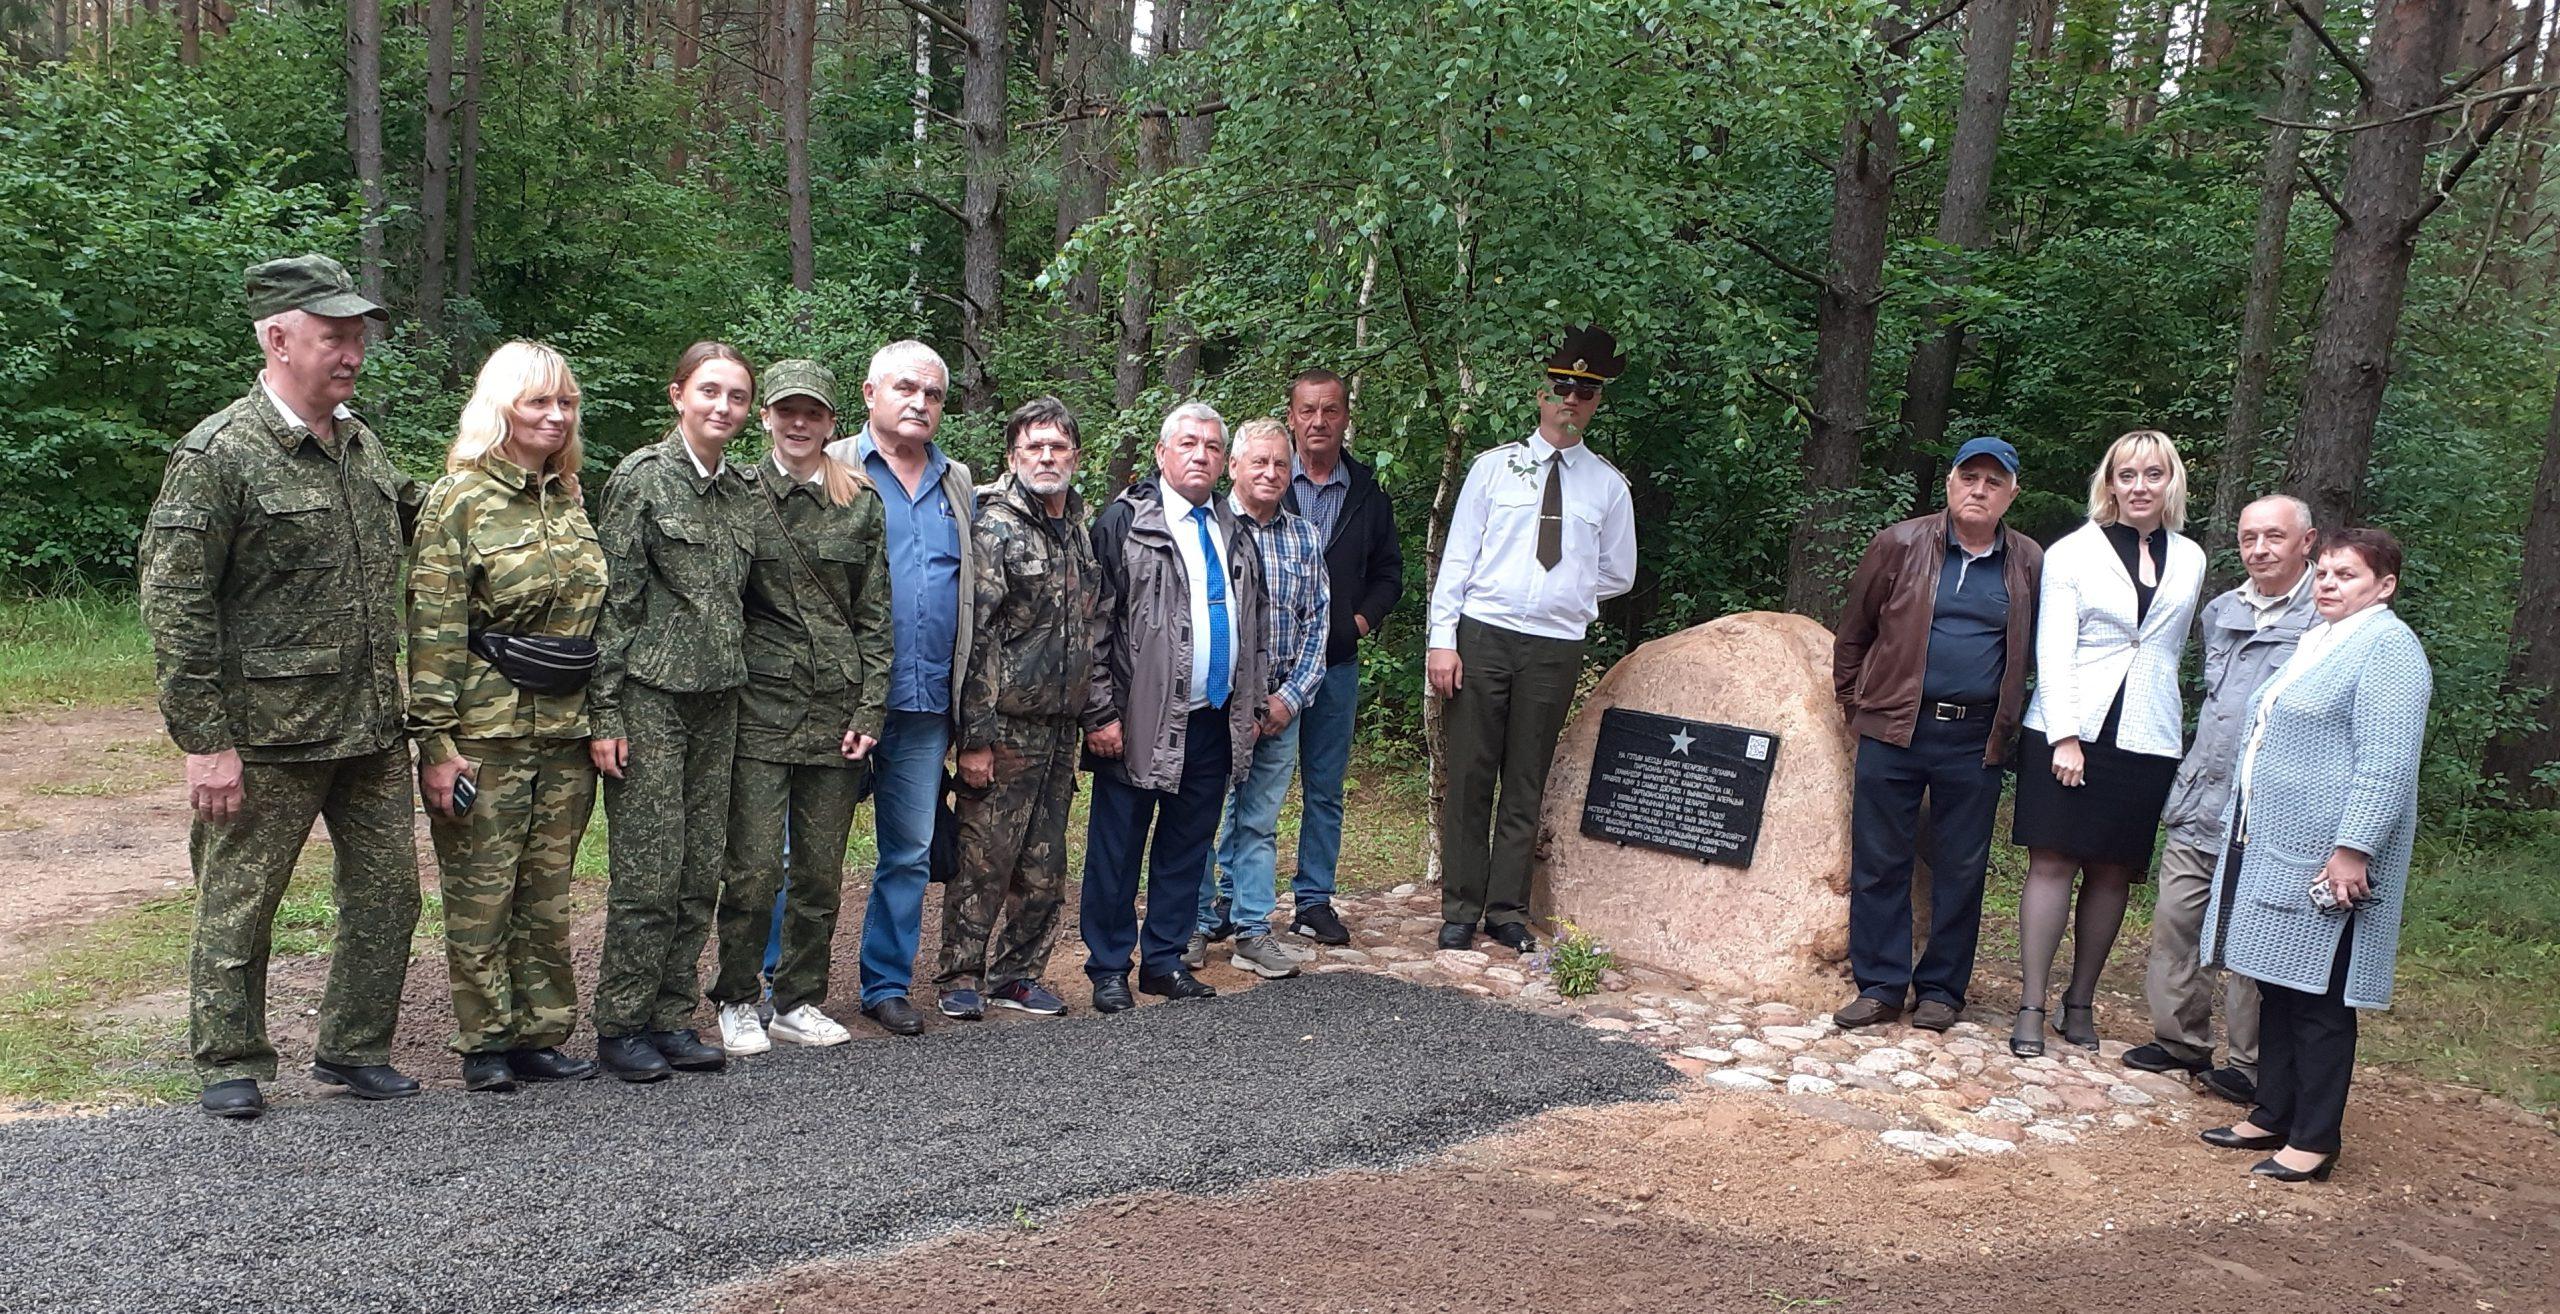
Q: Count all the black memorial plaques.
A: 1